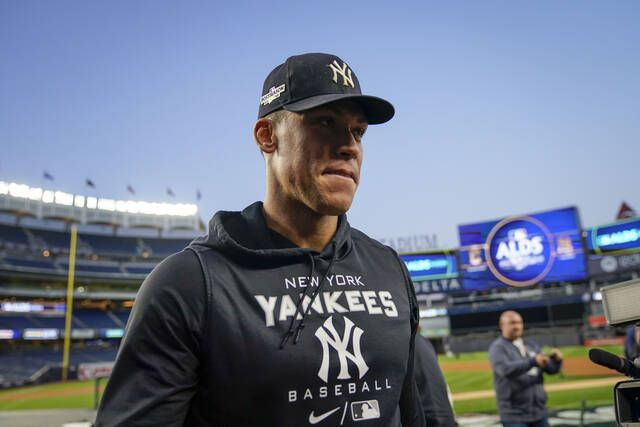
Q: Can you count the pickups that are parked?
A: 0